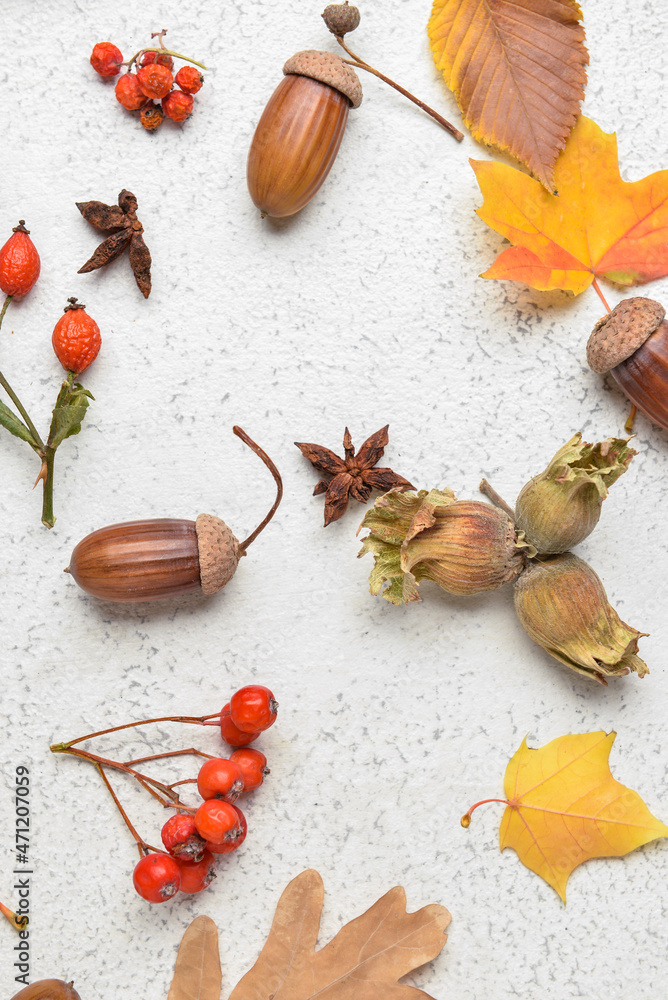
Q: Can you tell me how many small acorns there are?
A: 1